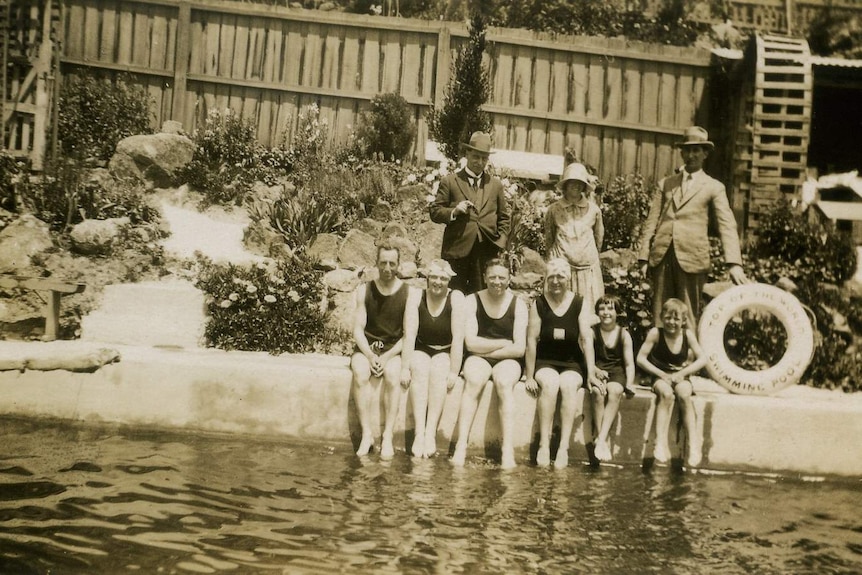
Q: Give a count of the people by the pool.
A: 9